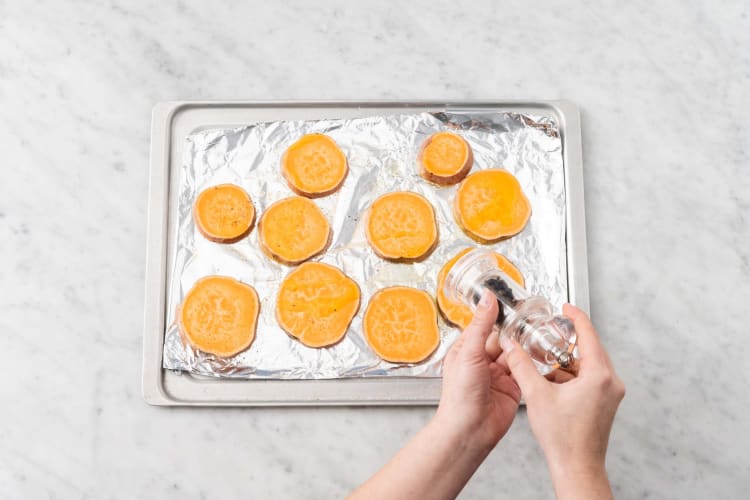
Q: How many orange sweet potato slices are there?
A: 10